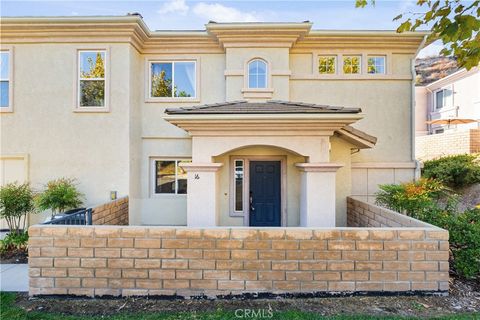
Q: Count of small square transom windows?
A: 3